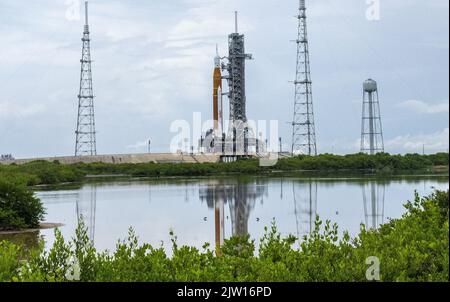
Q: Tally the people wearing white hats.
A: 0